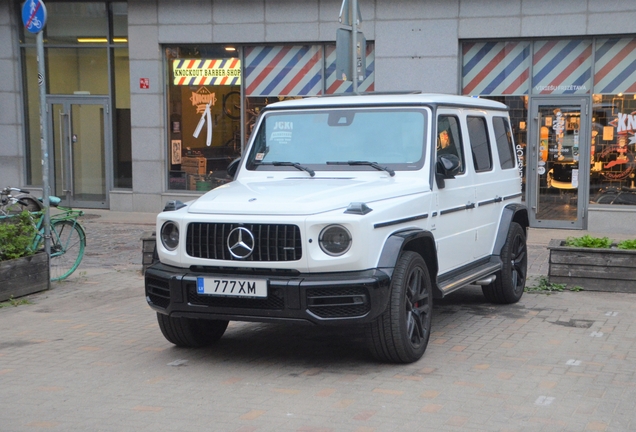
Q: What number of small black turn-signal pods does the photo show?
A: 2